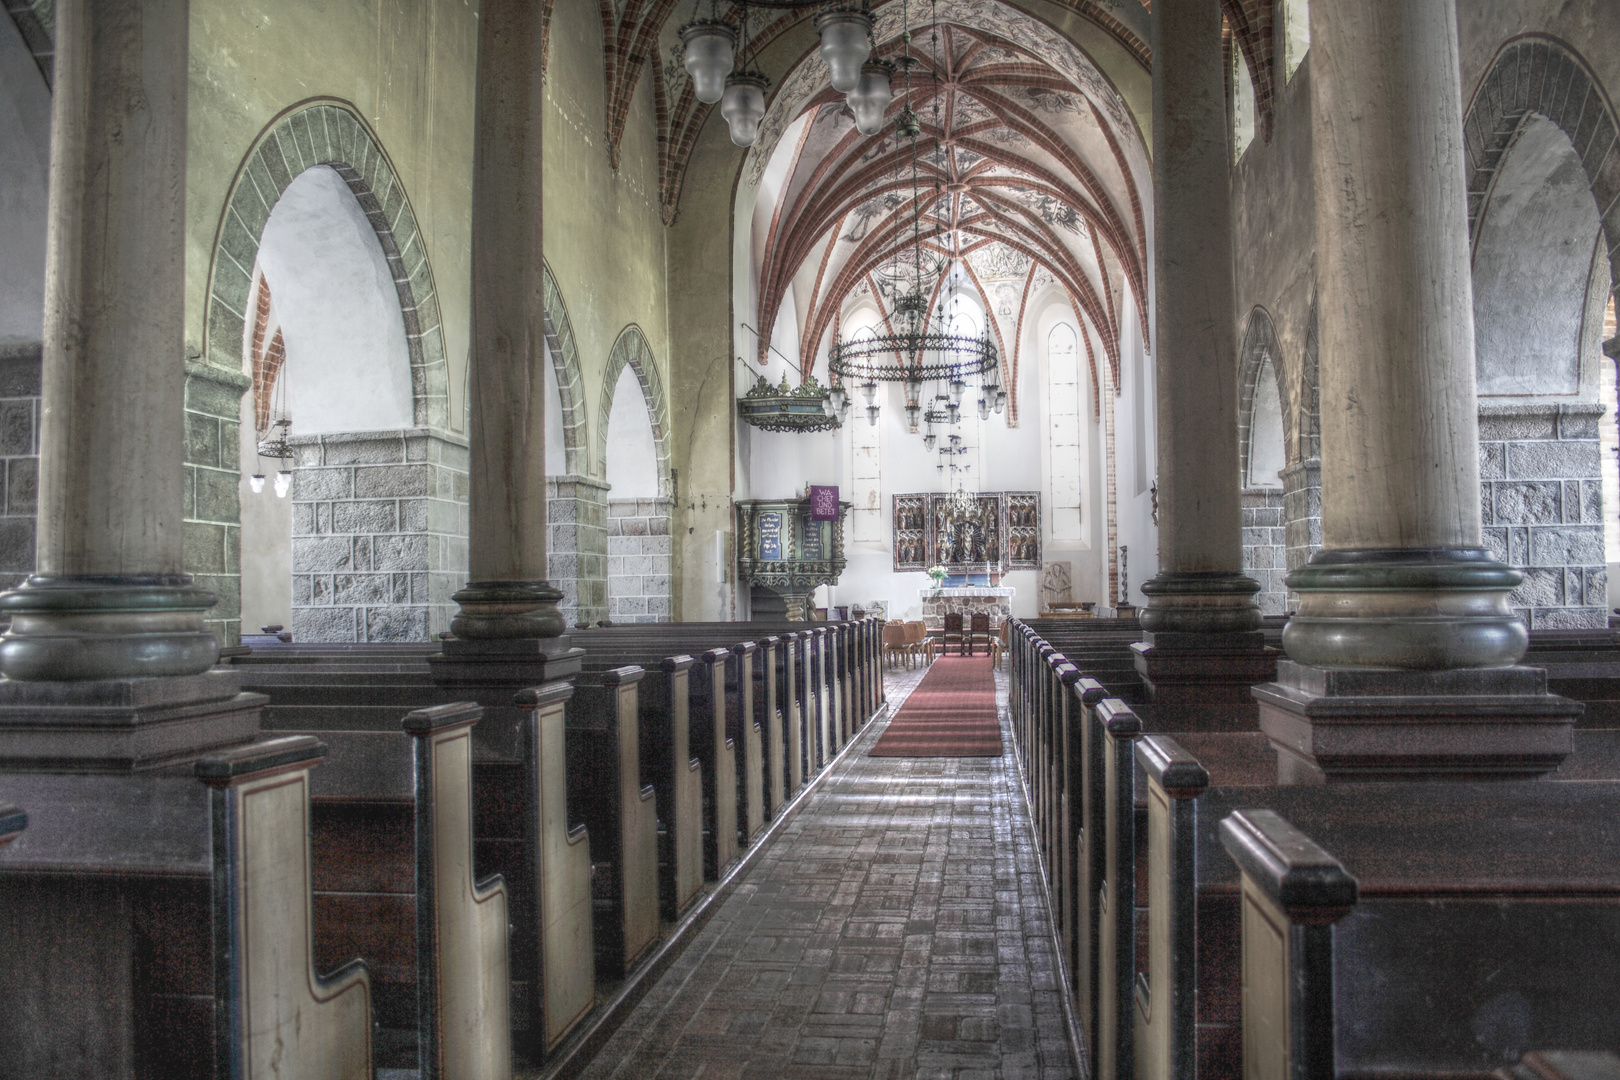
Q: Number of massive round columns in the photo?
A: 4